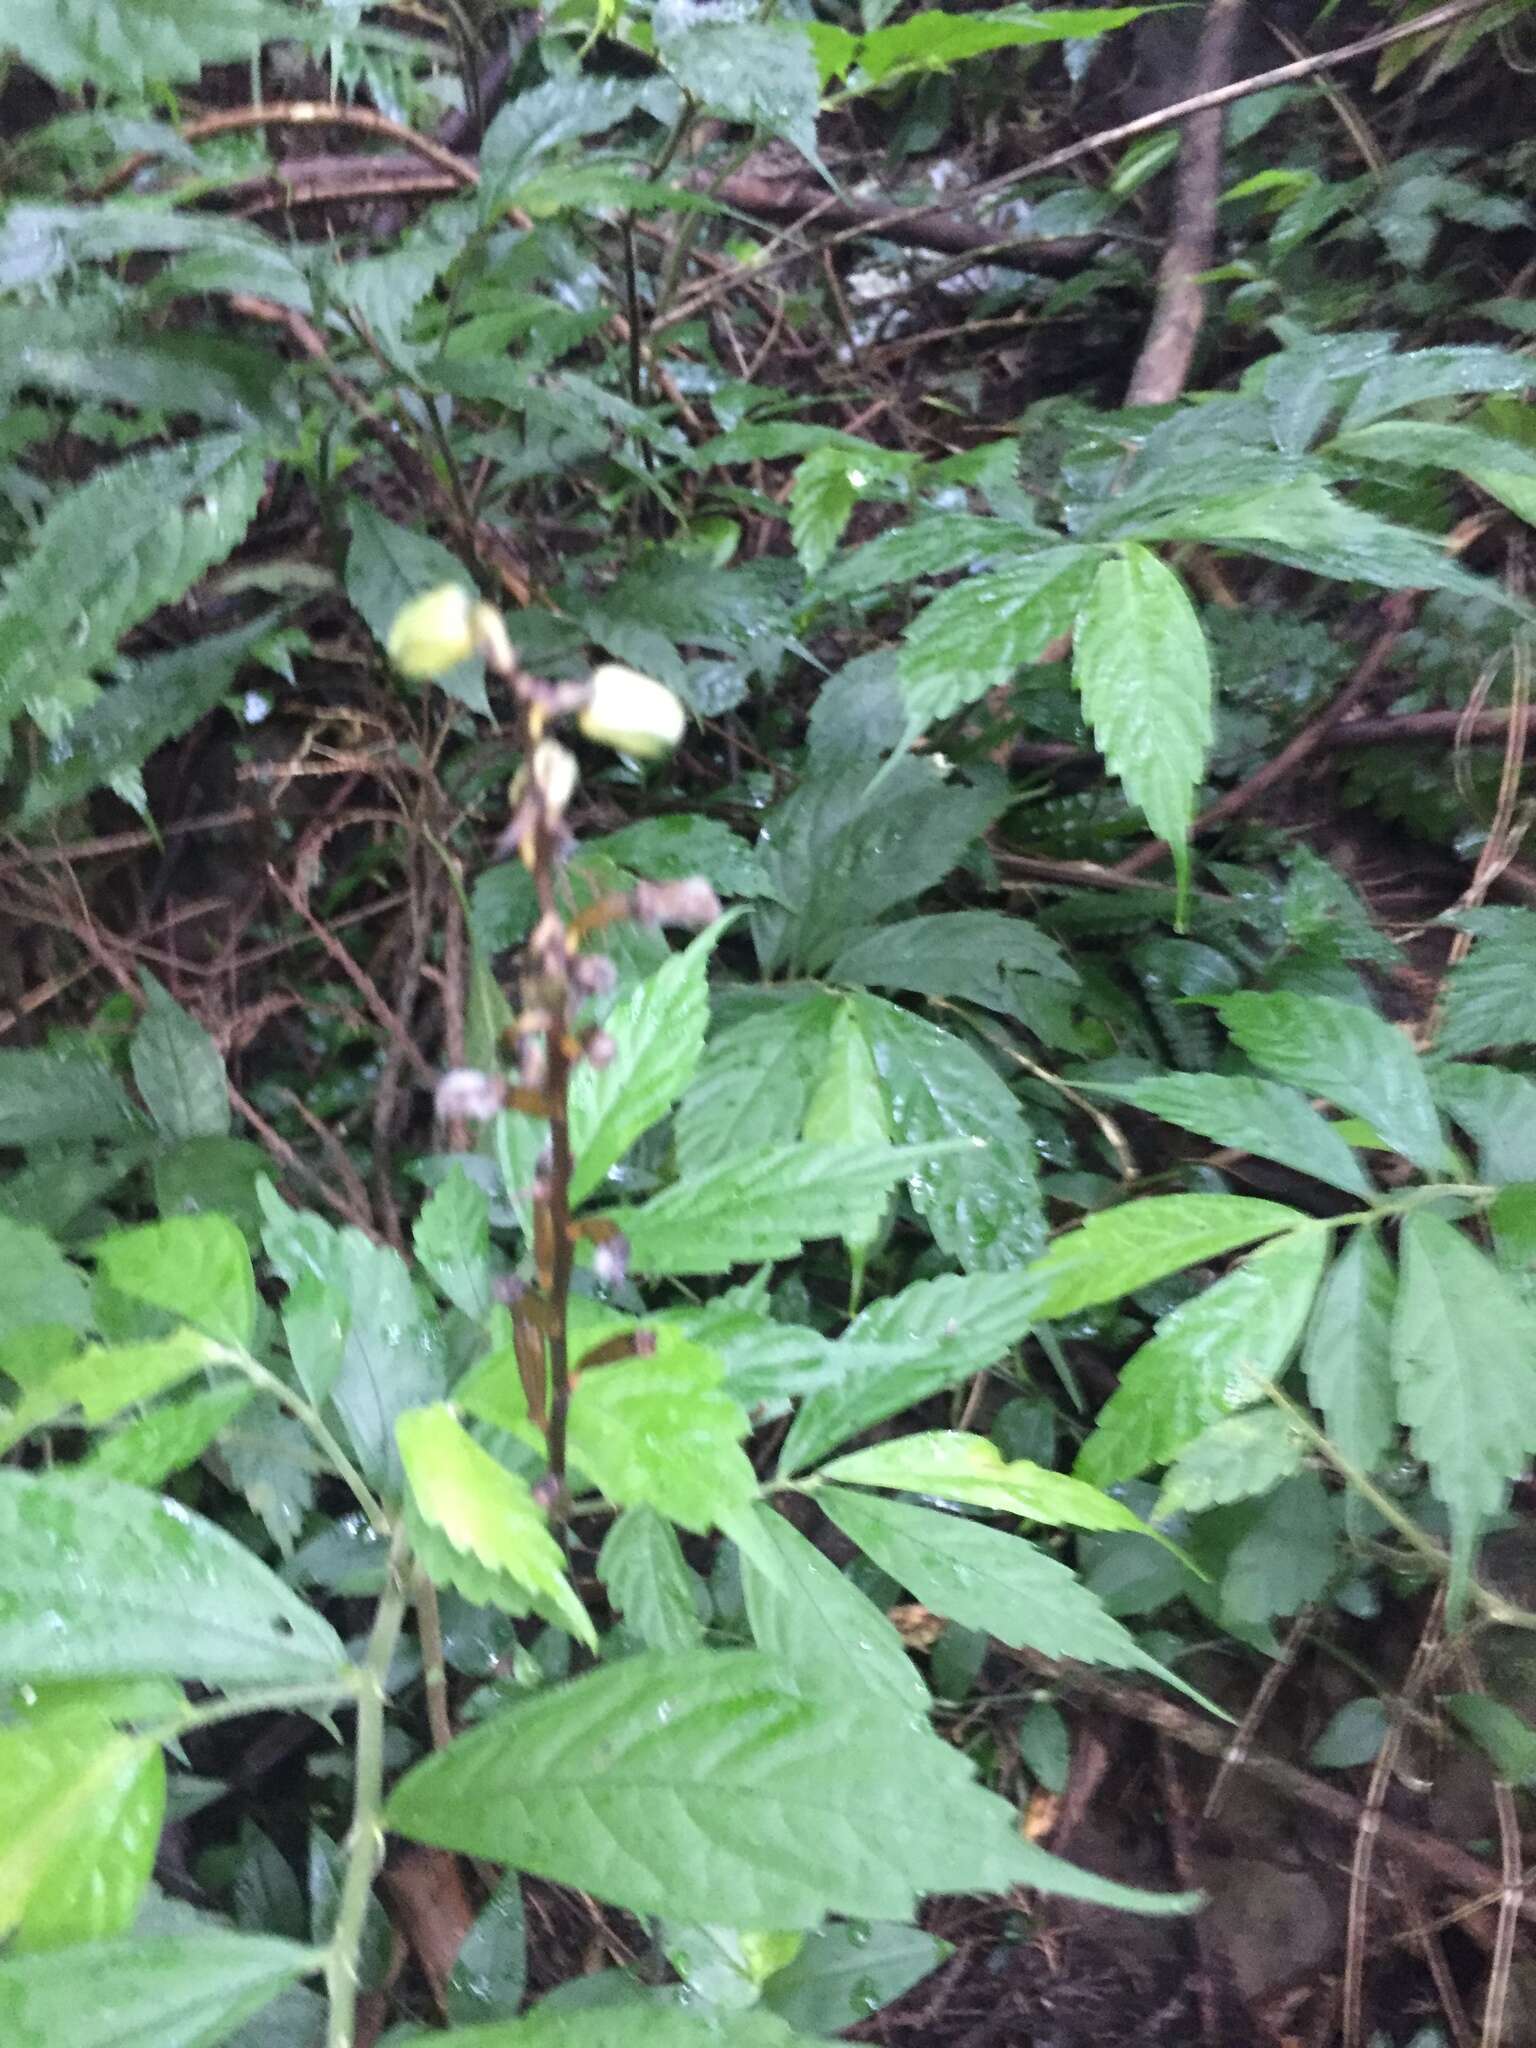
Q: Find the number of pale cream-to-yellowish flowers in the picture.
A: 3